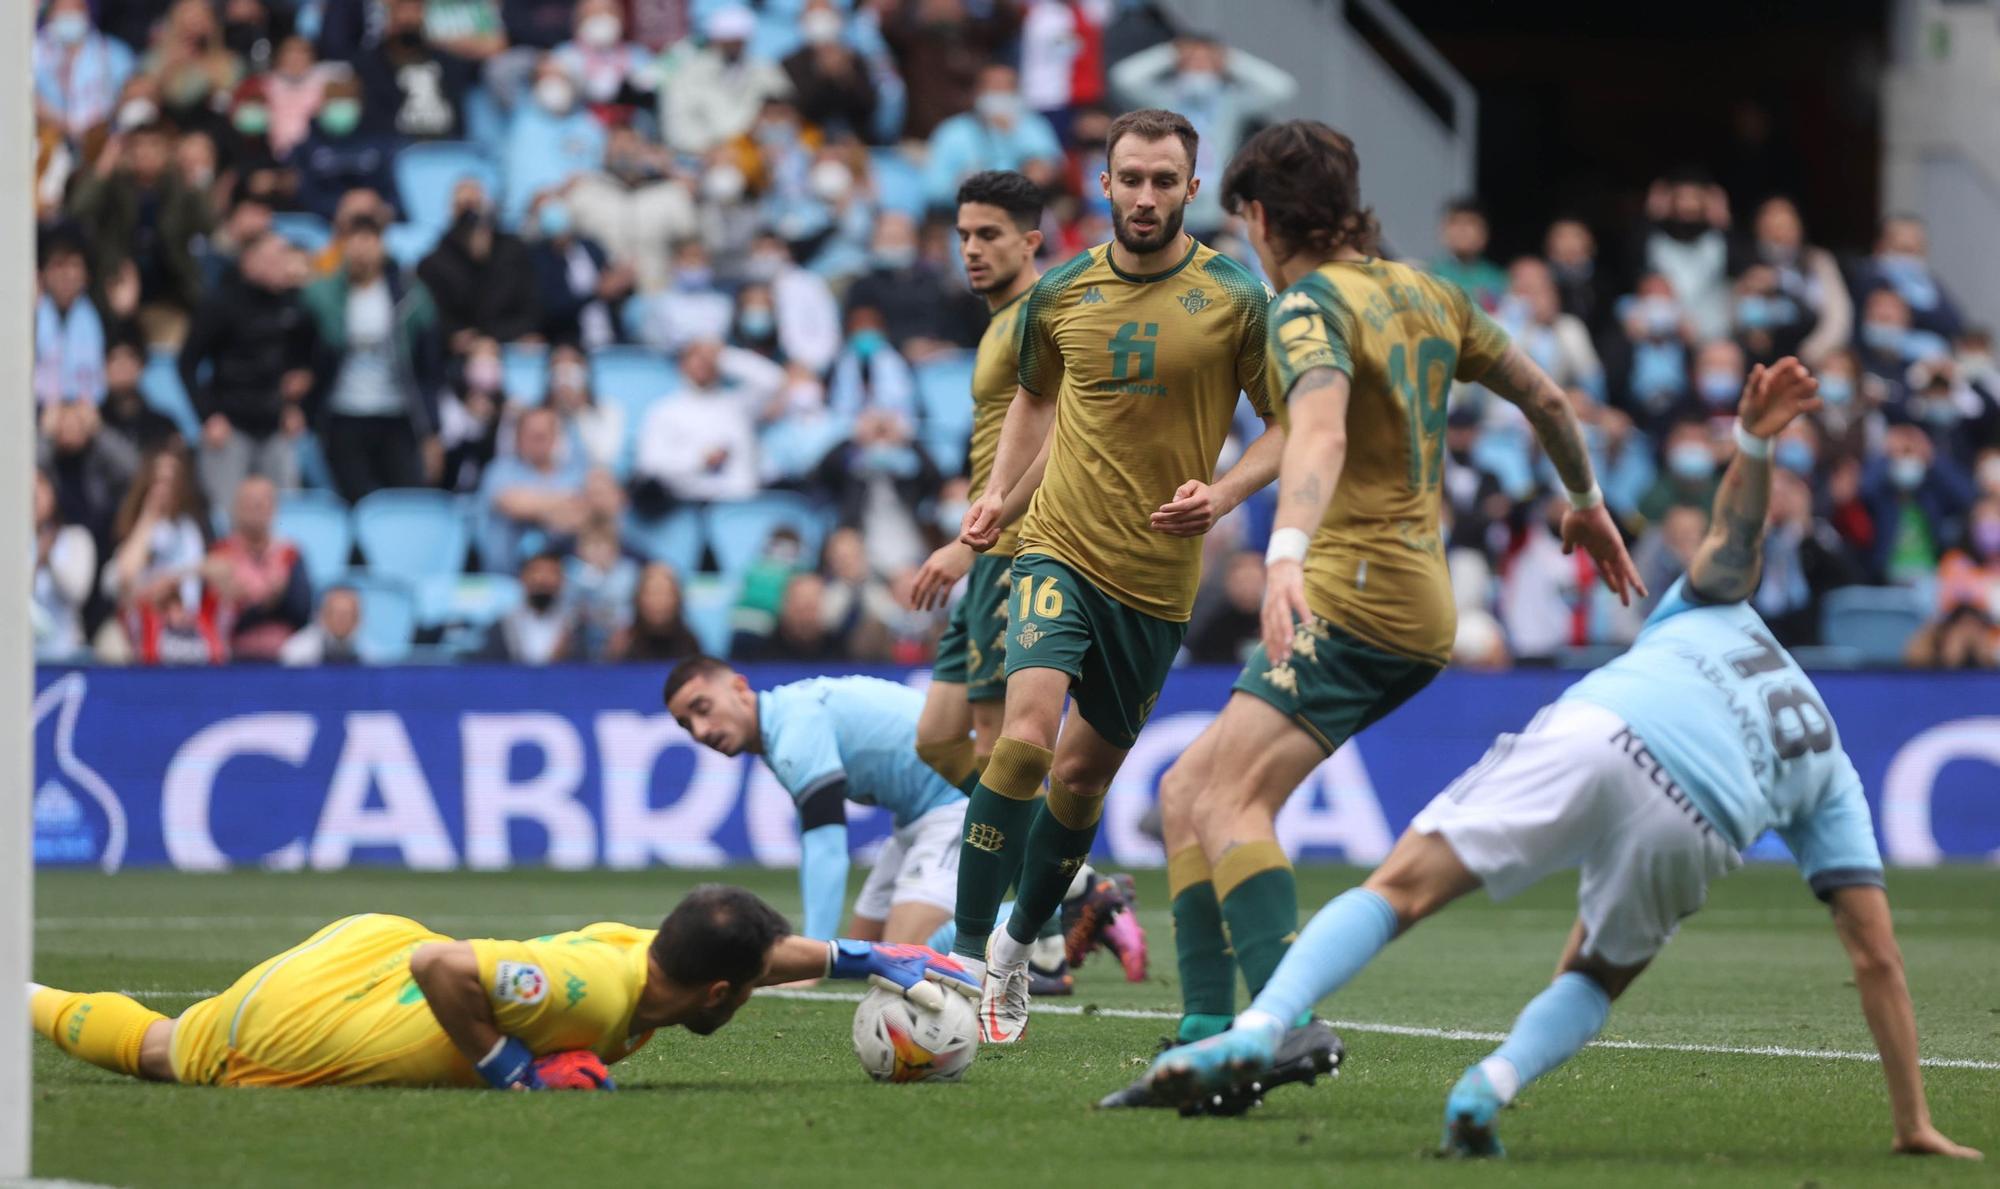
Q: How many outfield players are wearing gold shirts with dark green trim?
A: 3